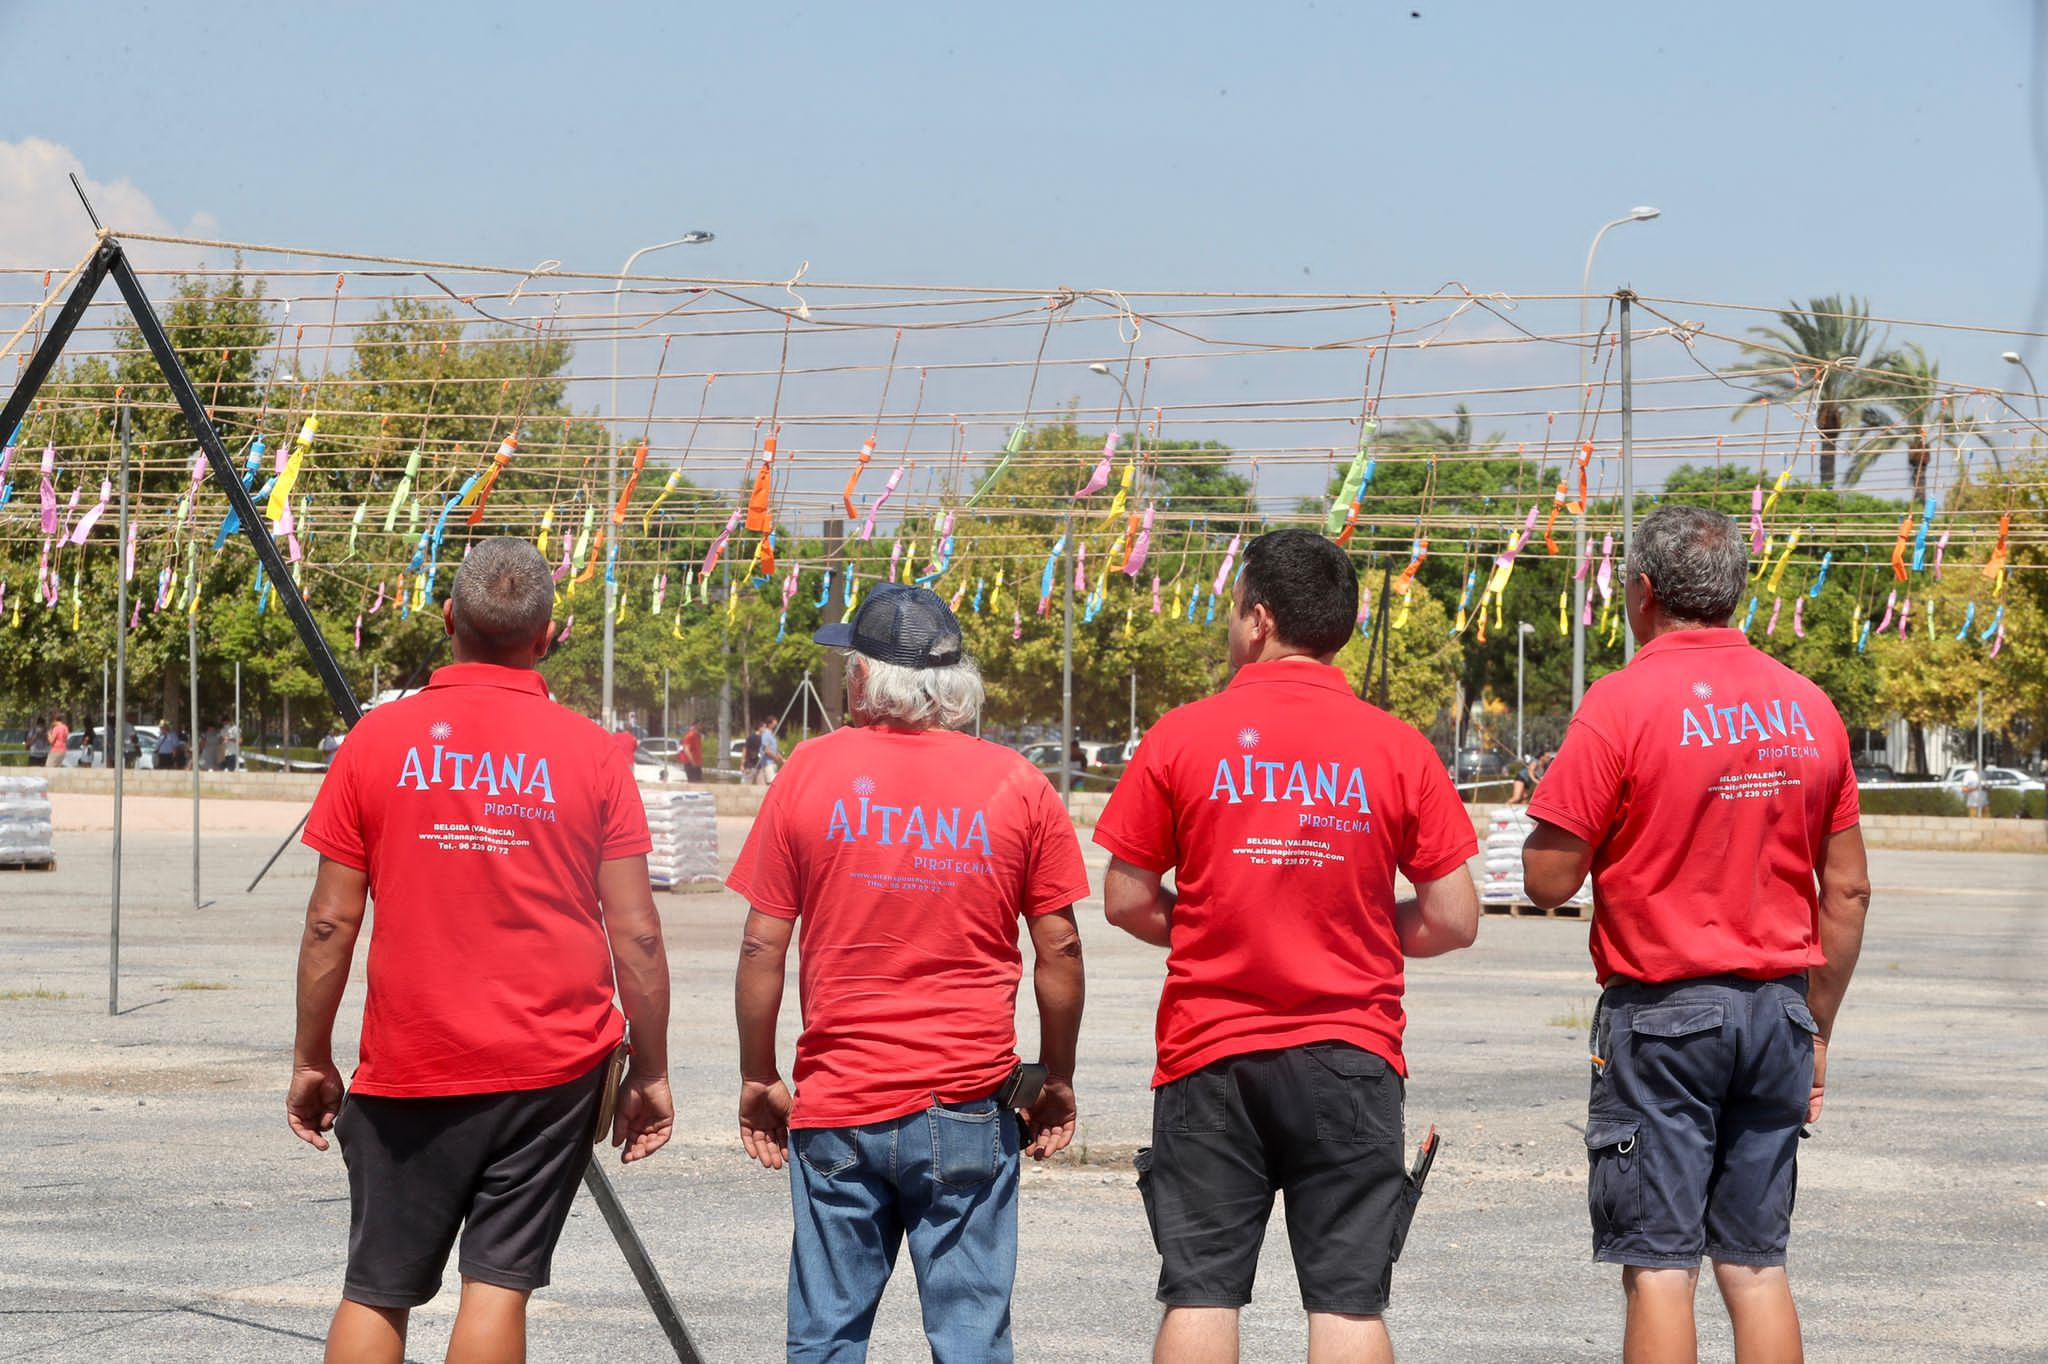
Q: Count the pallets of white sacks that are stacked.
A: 3